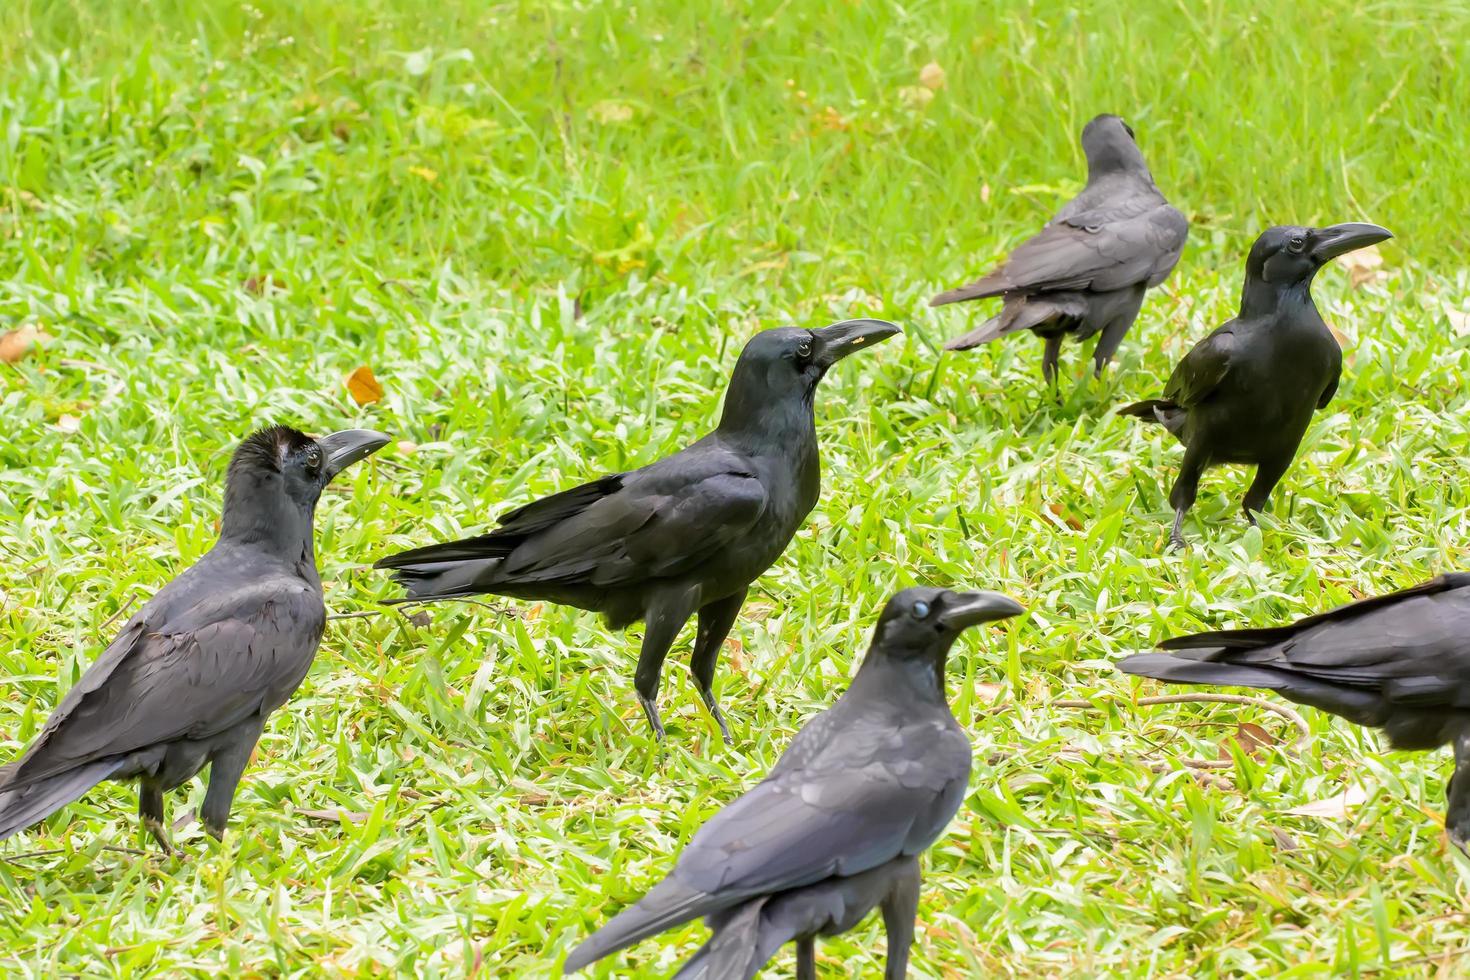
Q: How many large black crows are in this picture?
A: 6